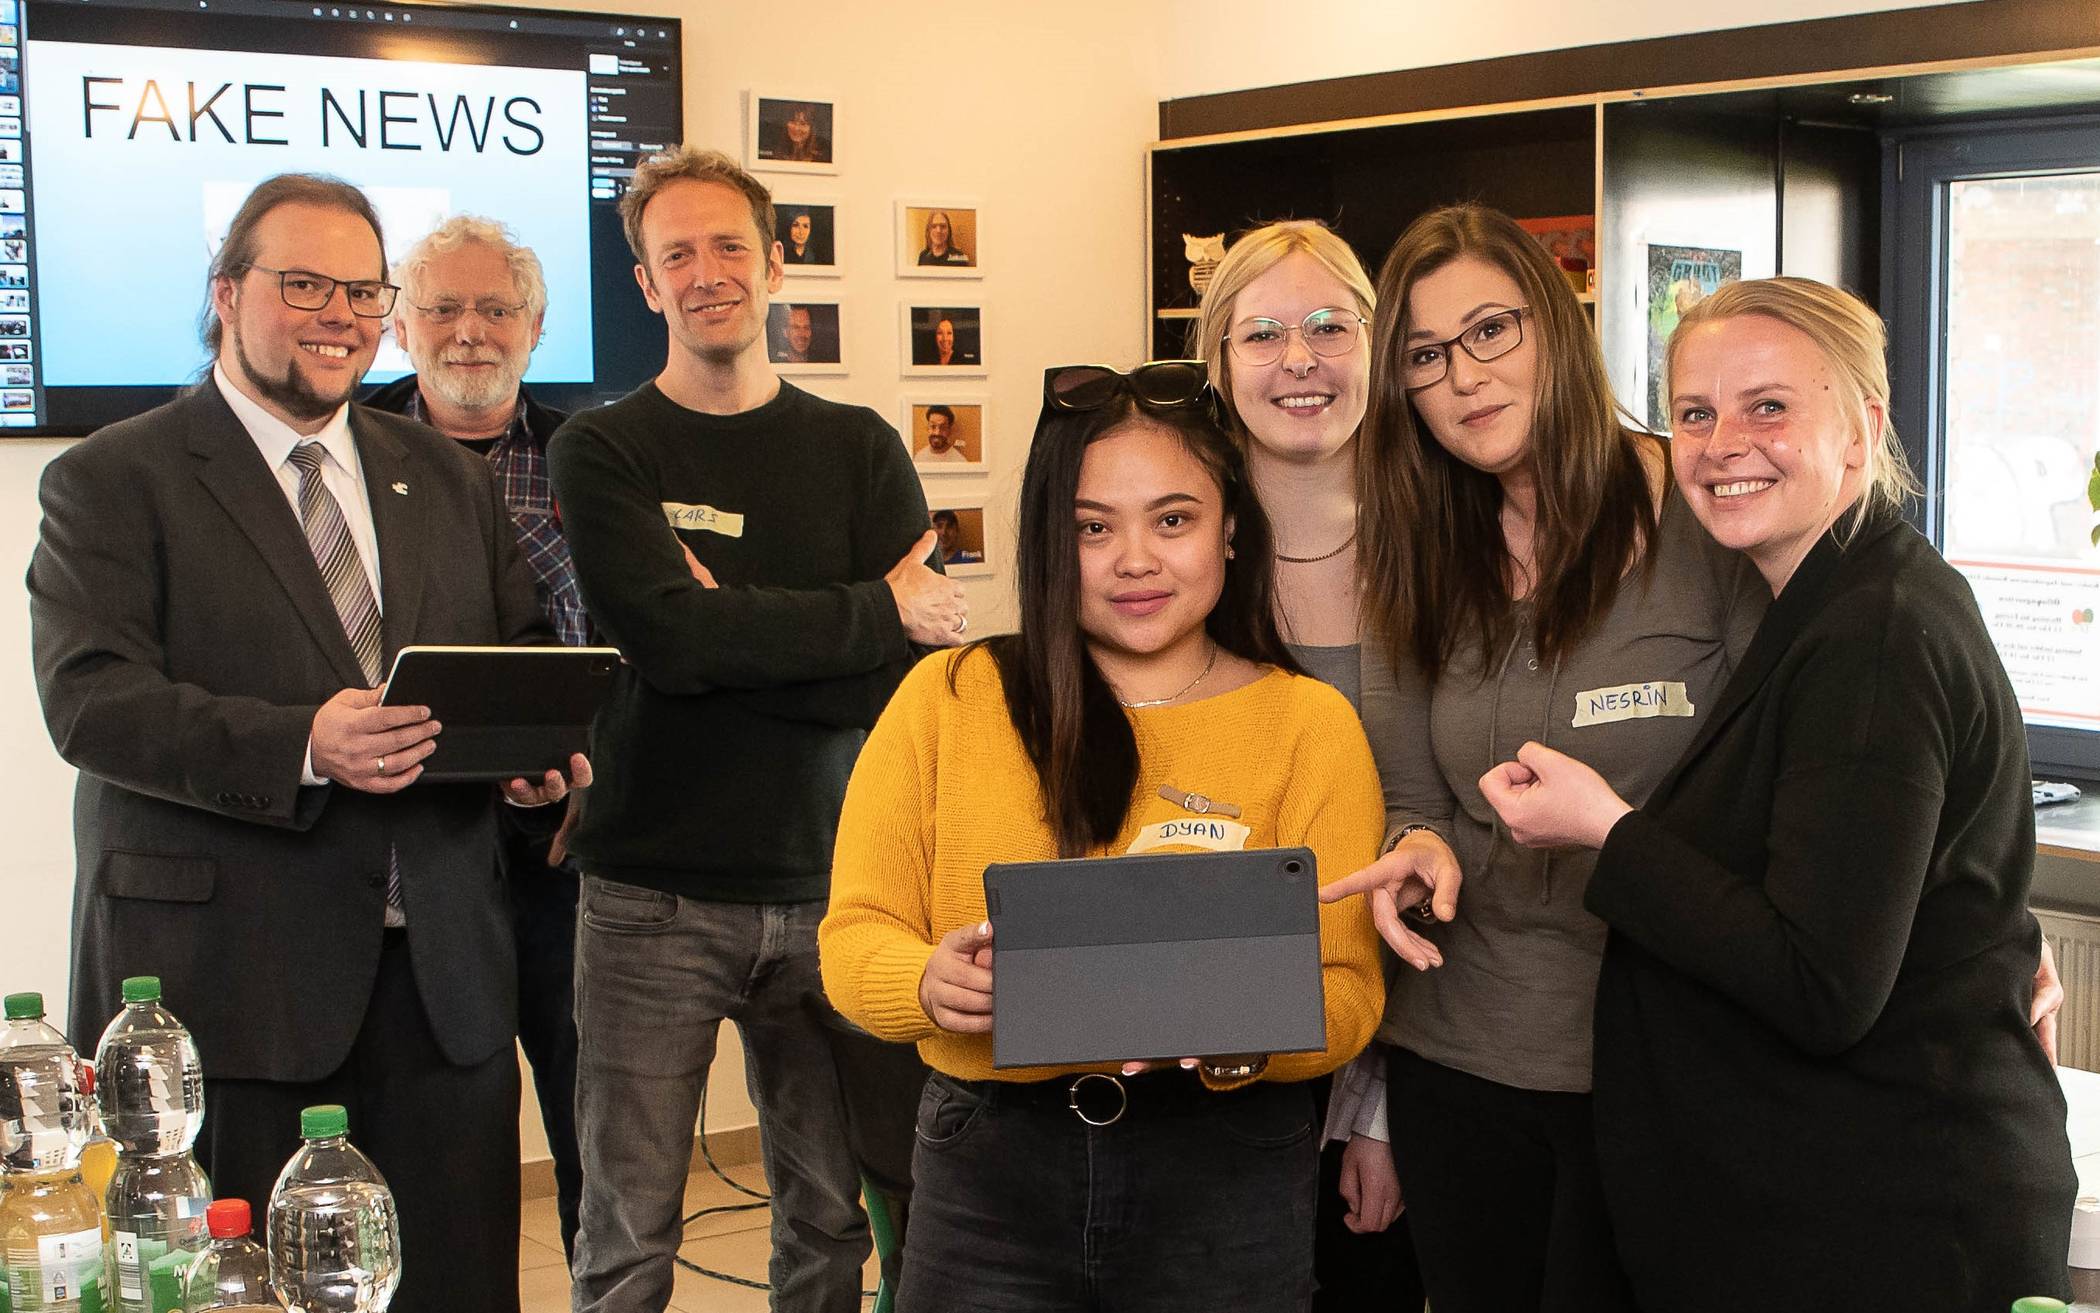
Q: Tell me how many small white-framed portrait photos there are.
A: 7